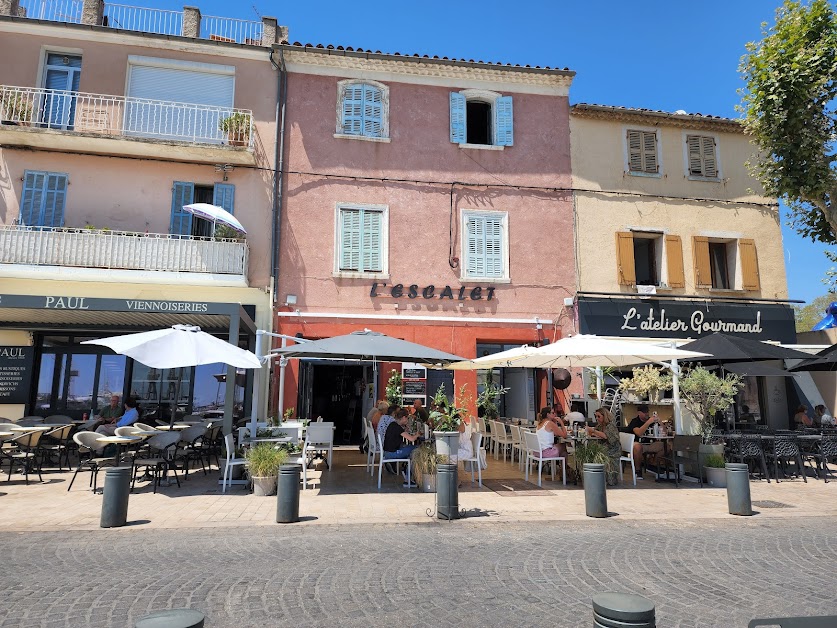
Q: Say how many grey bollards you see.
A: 7